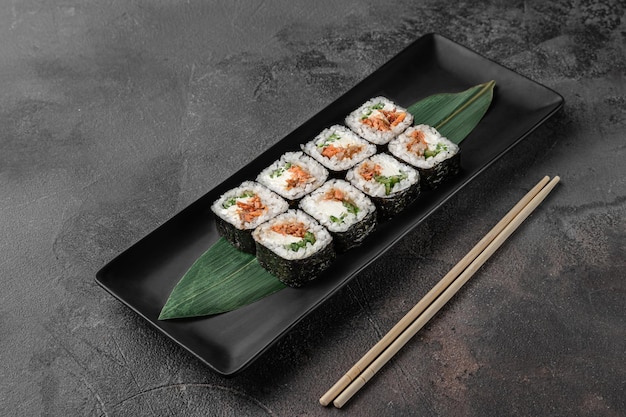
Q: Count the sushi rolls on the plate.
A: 8